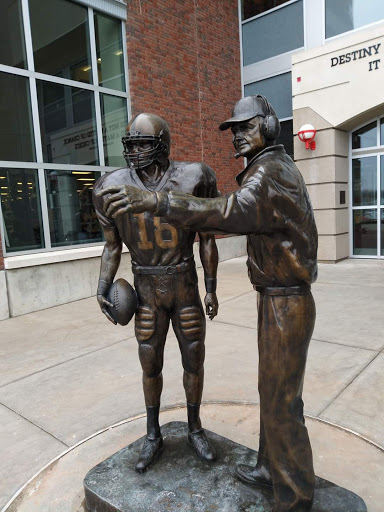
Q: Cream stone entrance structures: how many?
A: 1